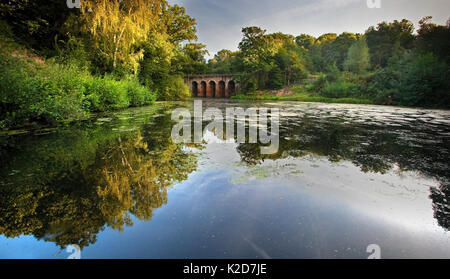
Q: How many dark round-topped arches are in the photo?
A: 5